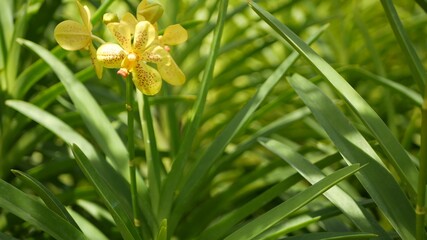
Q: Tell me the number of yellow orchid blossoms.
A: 3